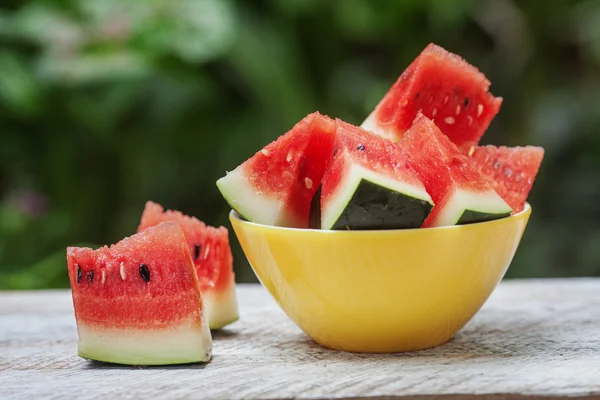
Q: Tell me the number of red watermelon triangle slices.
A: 7